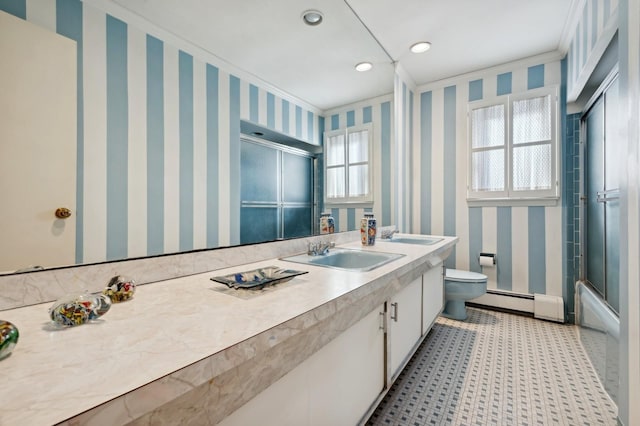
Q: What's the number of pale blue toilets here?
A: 1